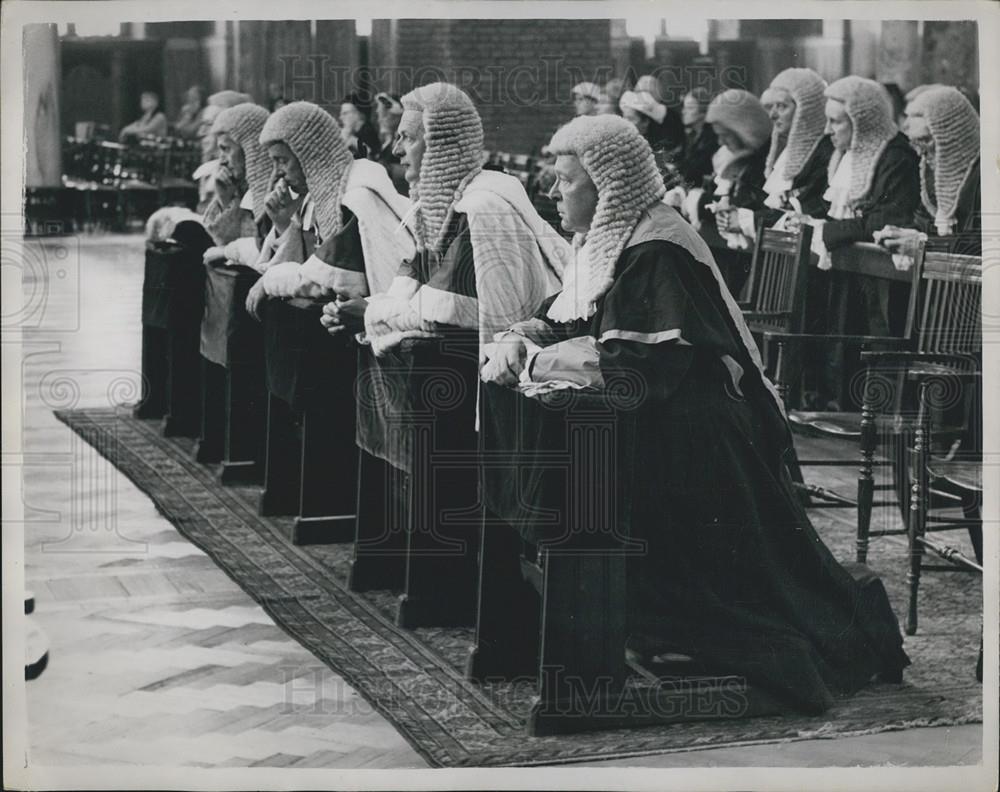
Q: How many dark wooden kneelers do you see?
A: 5